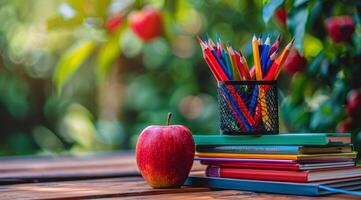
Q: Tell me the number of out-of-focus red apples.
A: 7